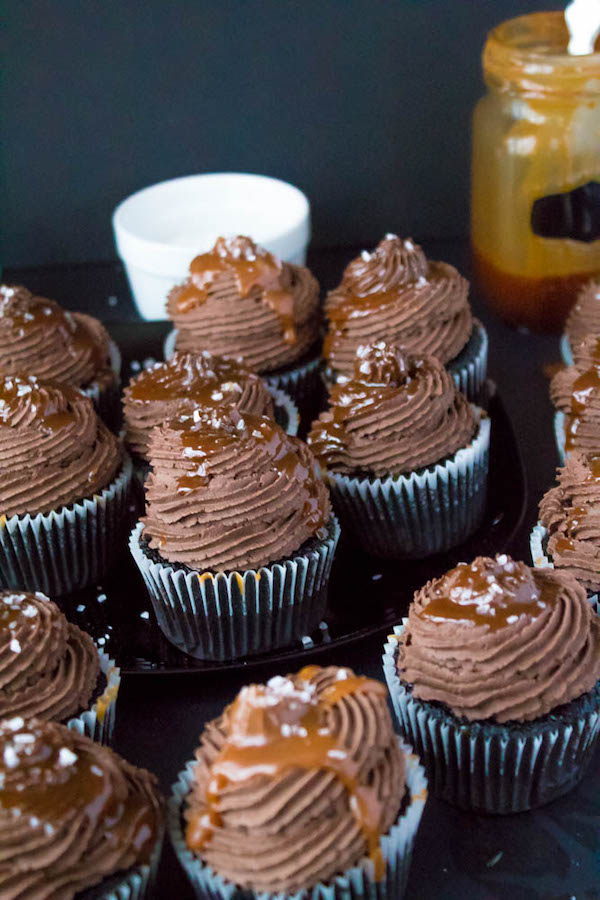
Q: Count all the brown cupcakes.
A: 14